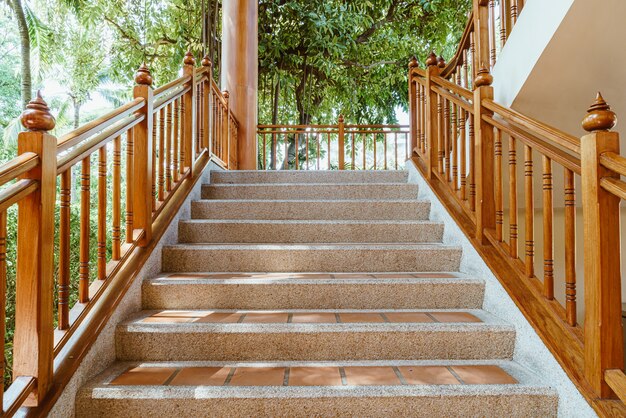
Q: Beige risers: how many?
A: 8